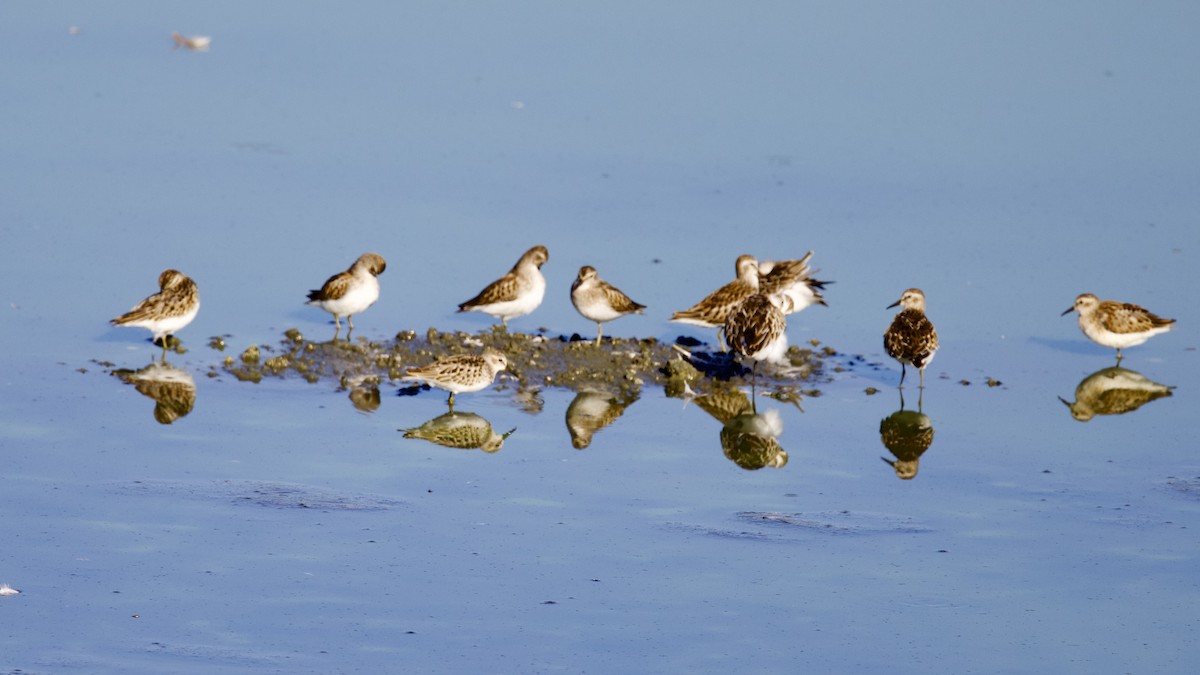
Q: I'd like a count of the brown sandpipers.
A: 10